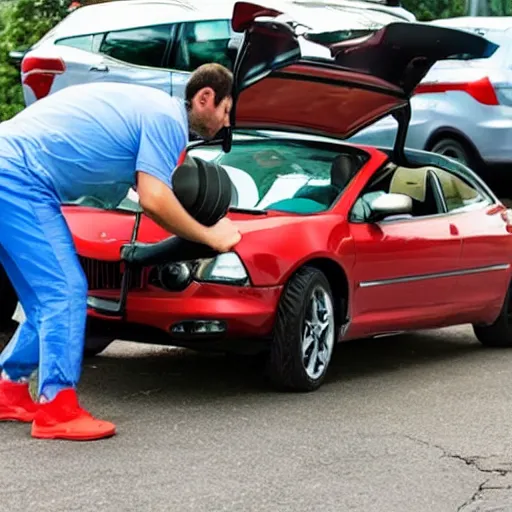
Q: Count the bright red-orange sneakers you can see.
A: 2